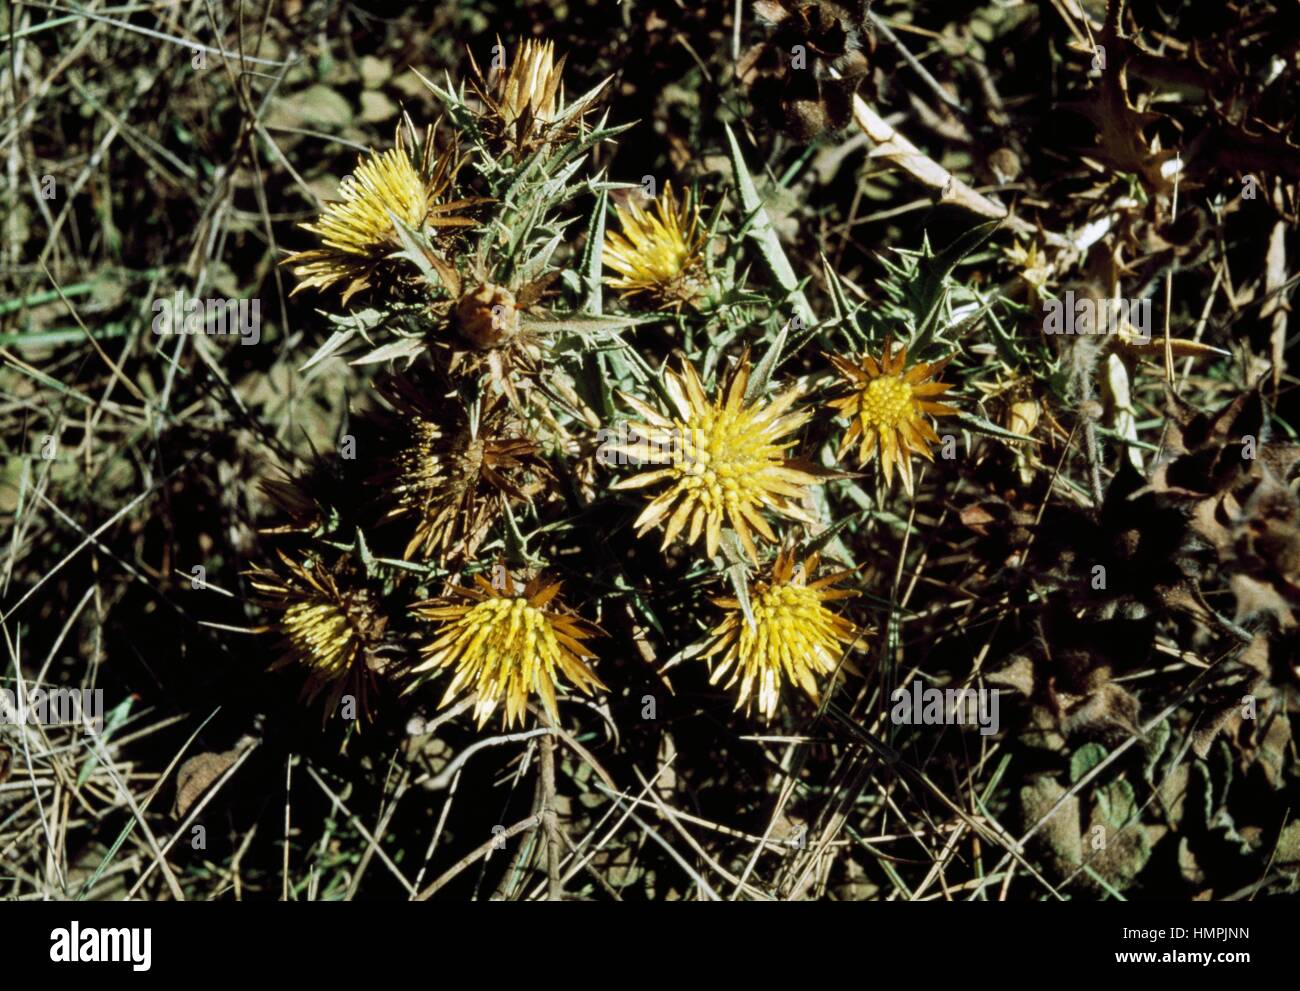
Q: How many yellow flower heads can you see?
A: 7